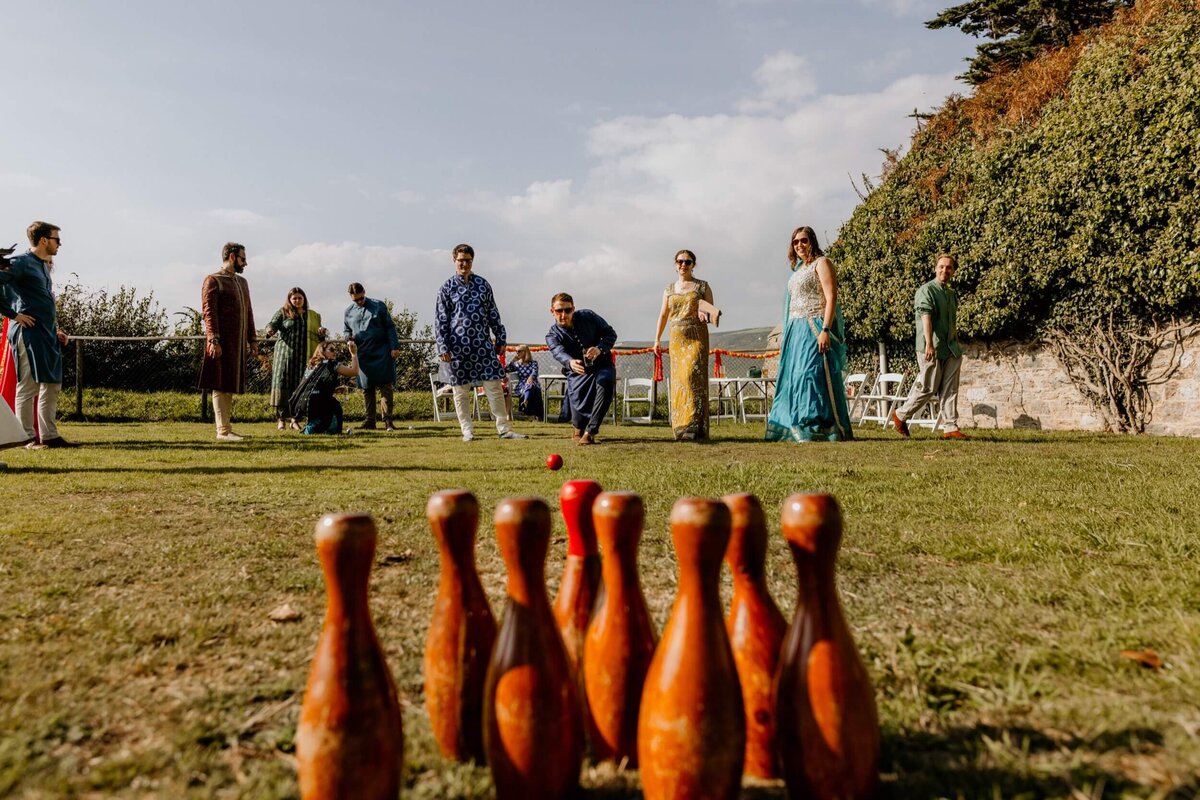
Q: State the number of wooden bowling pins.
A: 8